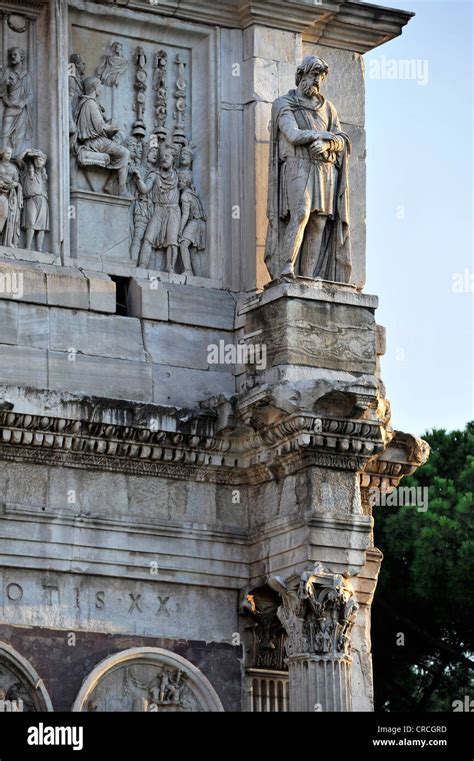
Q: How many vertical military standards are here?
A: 3